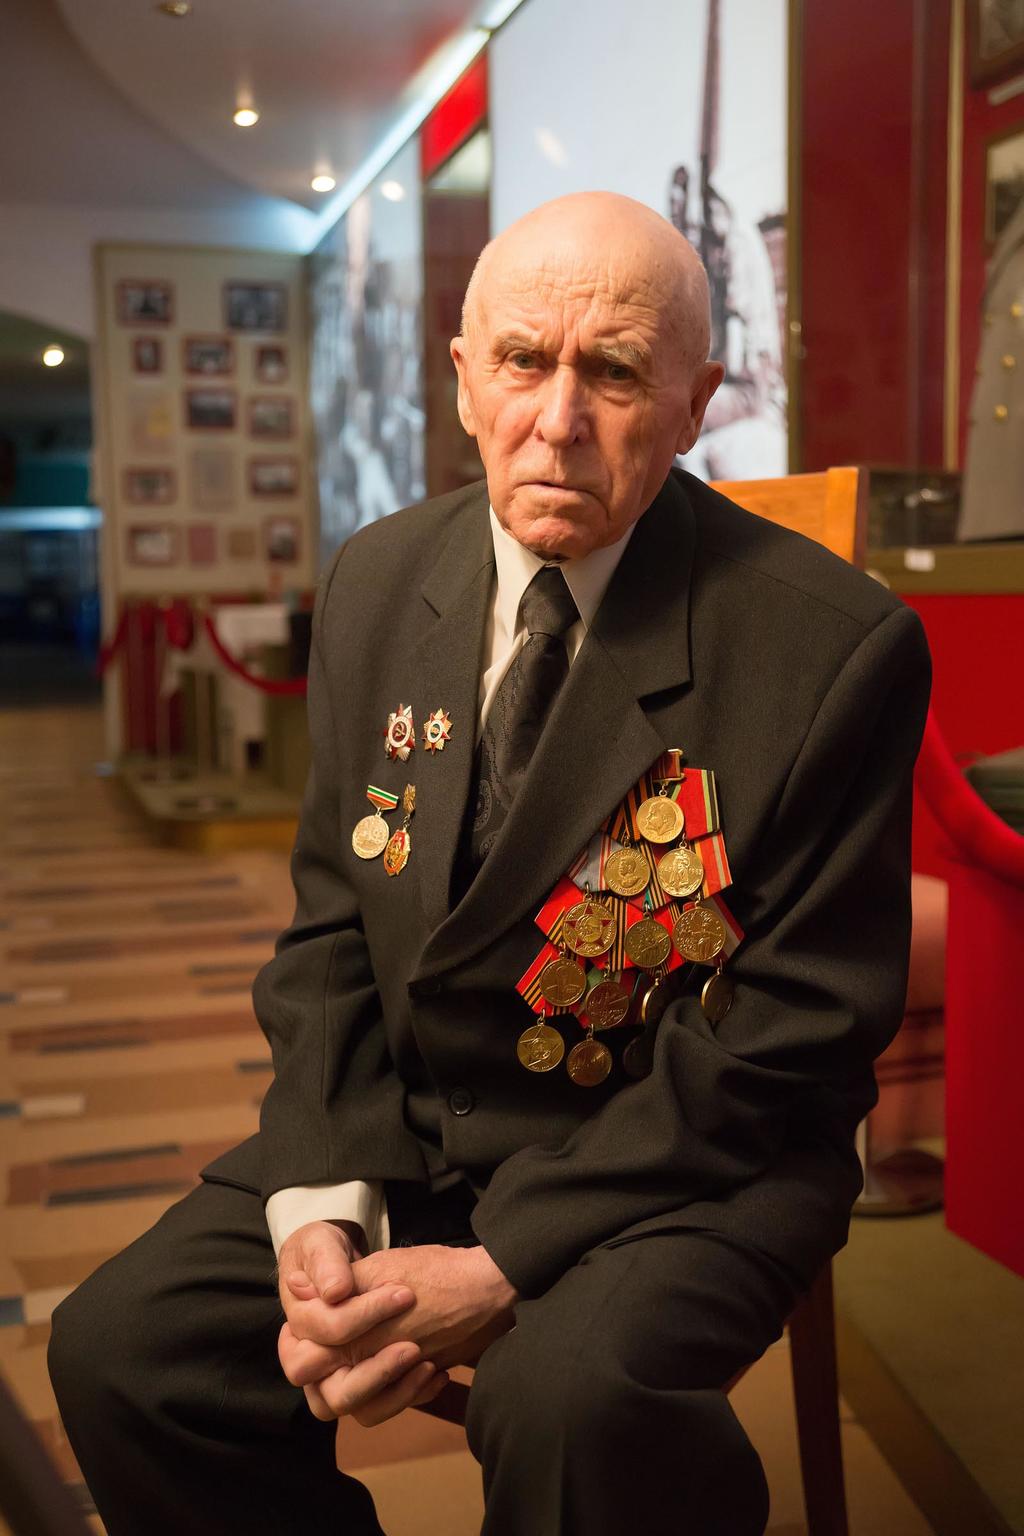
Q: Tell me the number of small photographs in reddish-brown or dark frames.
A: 11